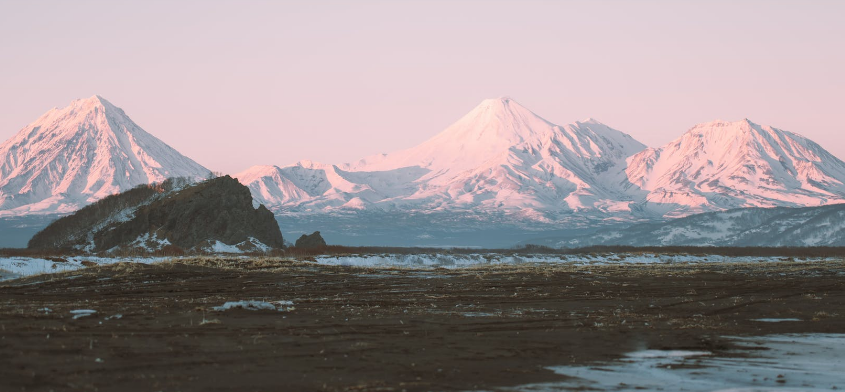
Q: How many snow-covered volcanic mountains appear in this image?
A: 3